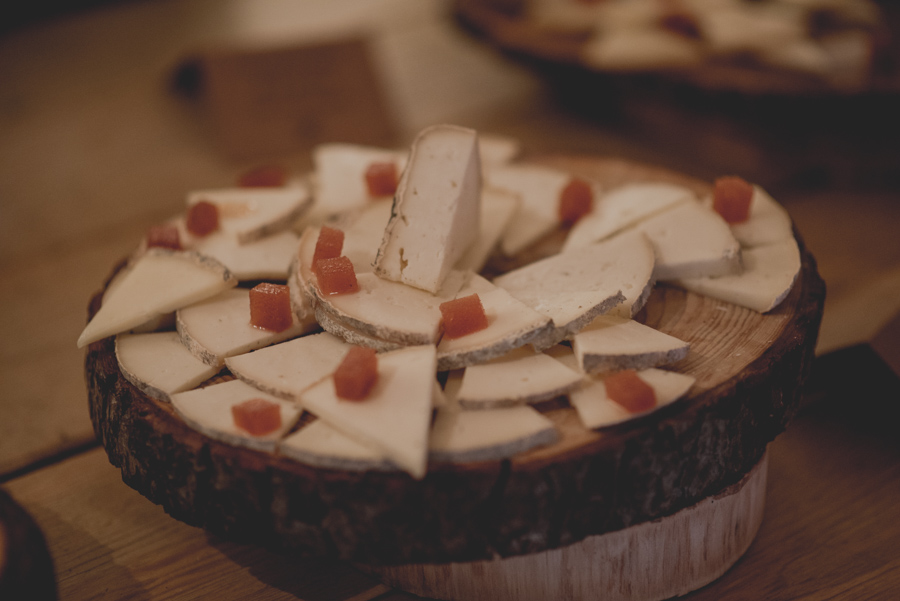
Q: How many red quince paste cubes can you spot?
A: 13